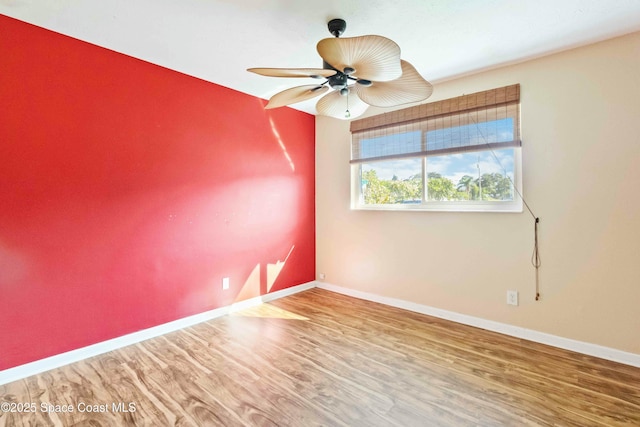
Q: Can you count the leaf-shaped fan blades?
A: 5